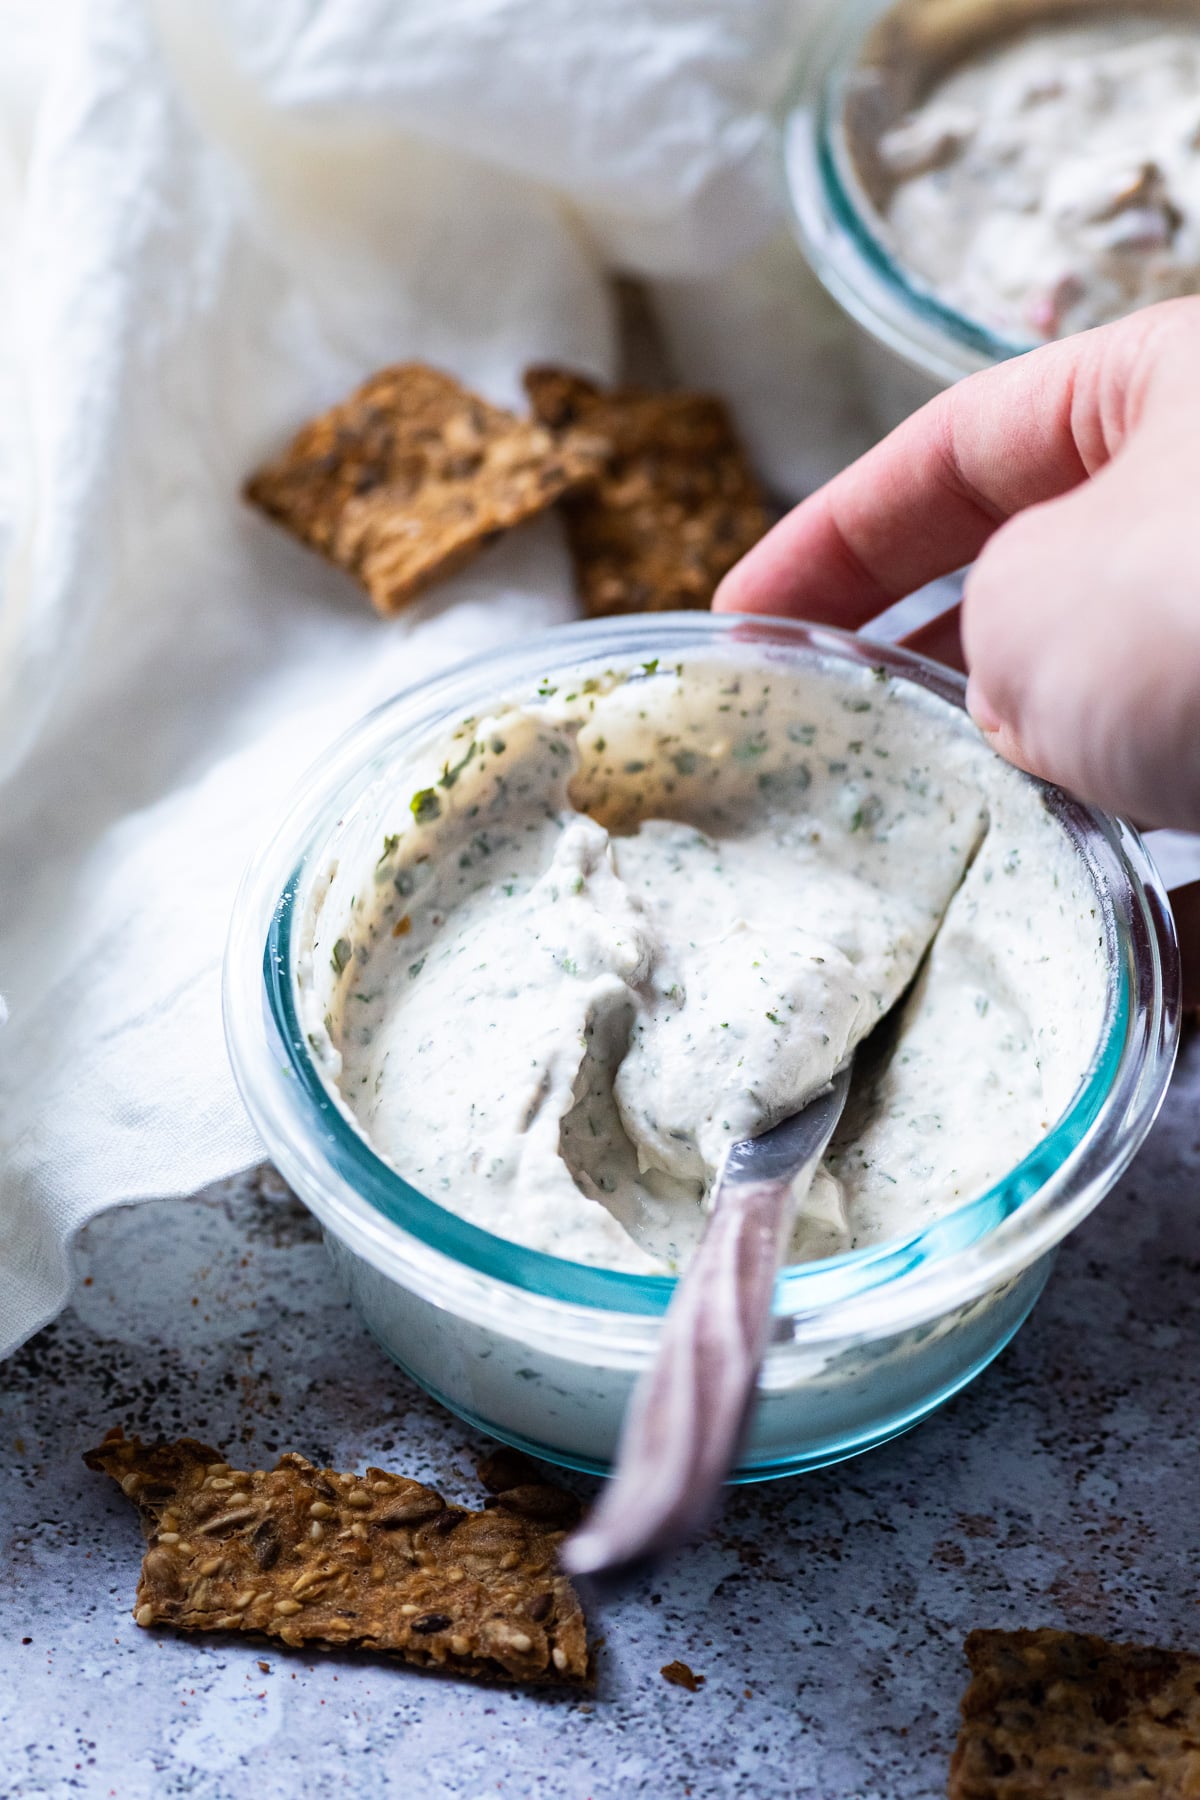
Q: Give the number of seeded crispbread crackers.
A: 4